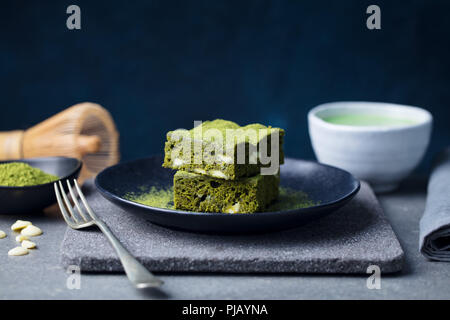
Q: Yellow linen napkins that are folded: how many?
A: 0